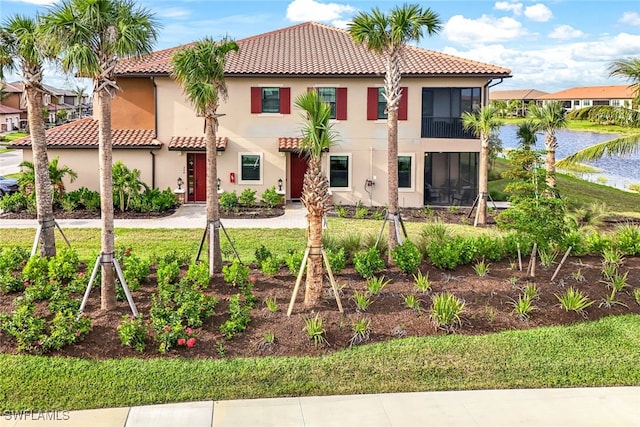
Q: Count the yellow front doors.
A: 0